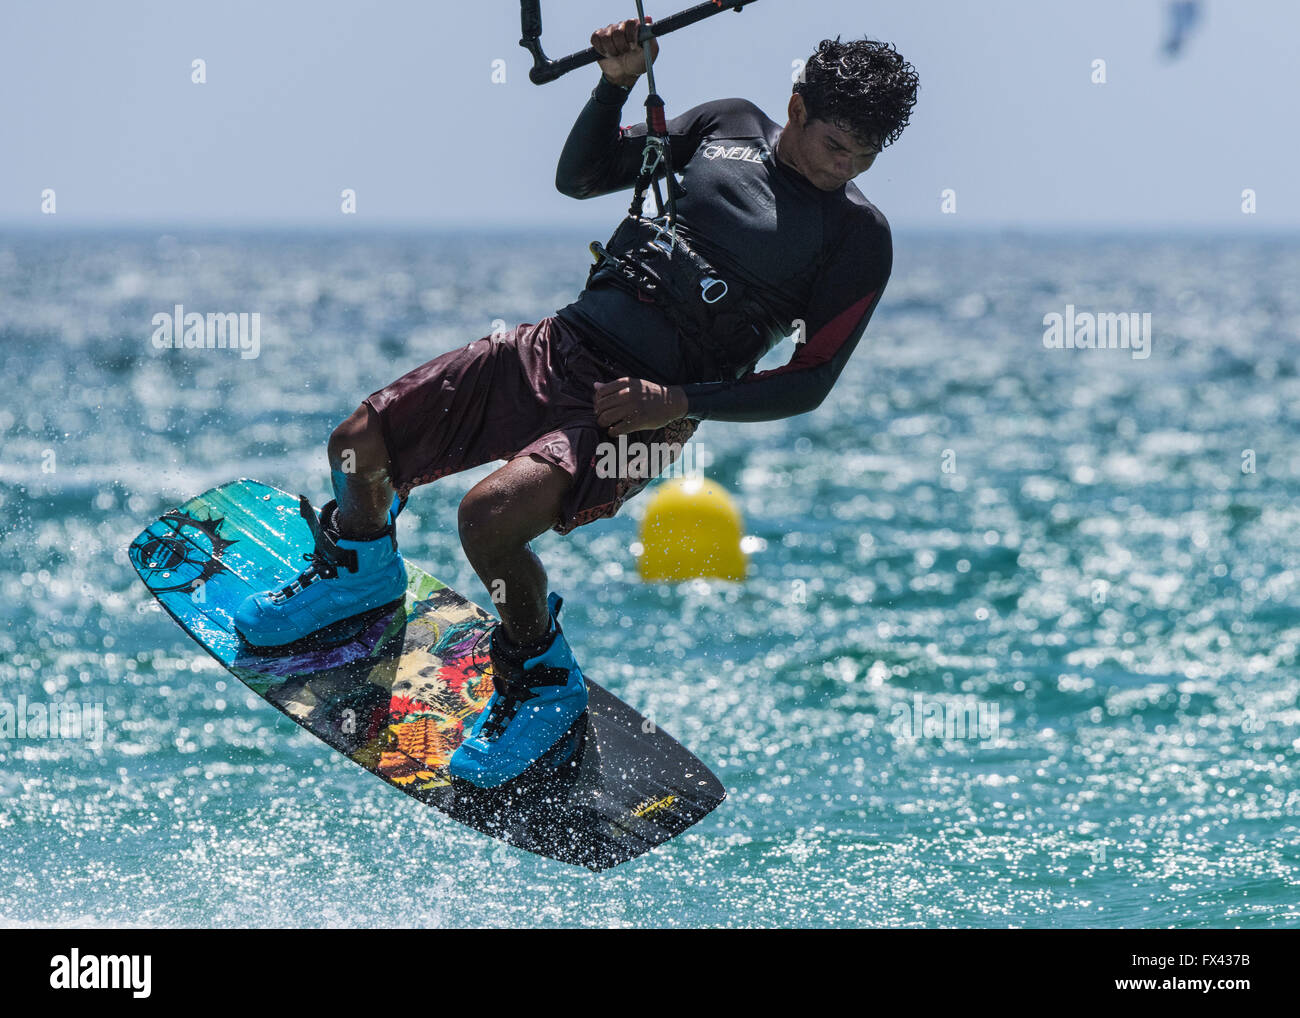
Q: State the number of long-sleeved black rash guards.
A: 1